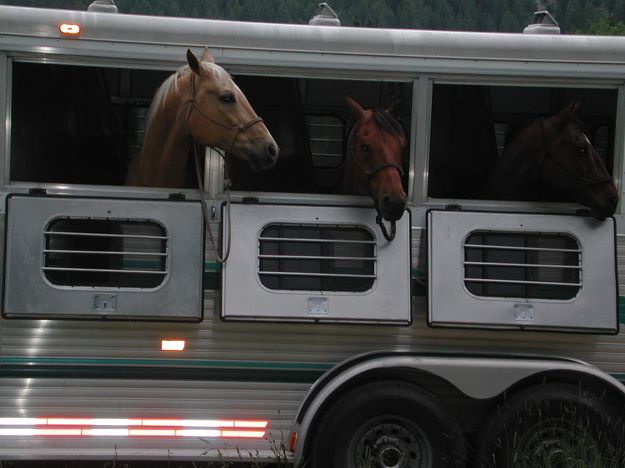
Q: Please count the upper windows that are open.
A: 3